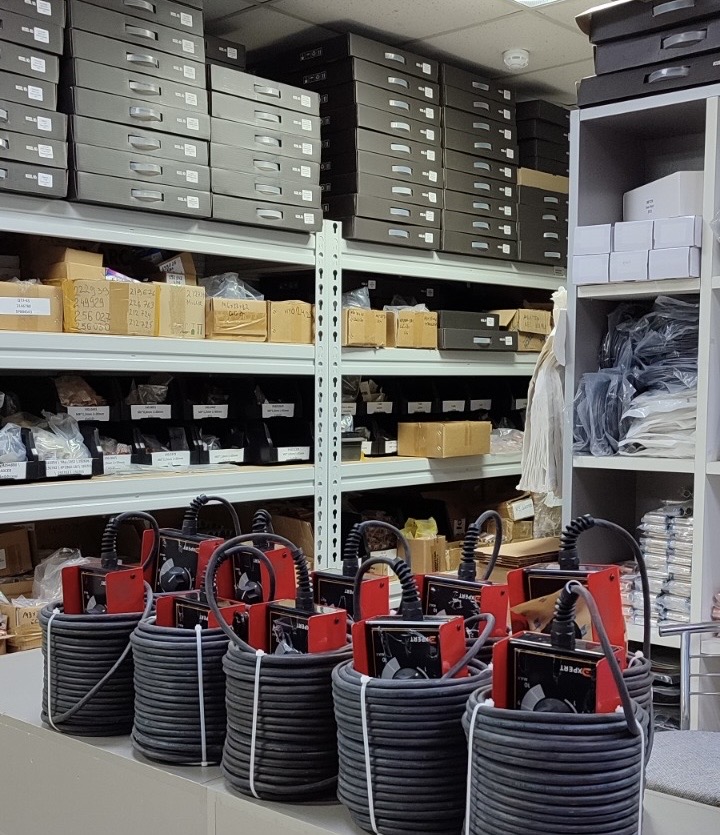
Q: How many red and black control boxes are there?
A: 10